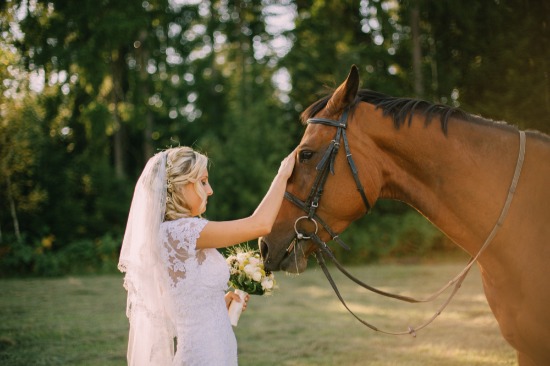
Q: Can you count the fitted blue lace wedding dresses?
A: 0